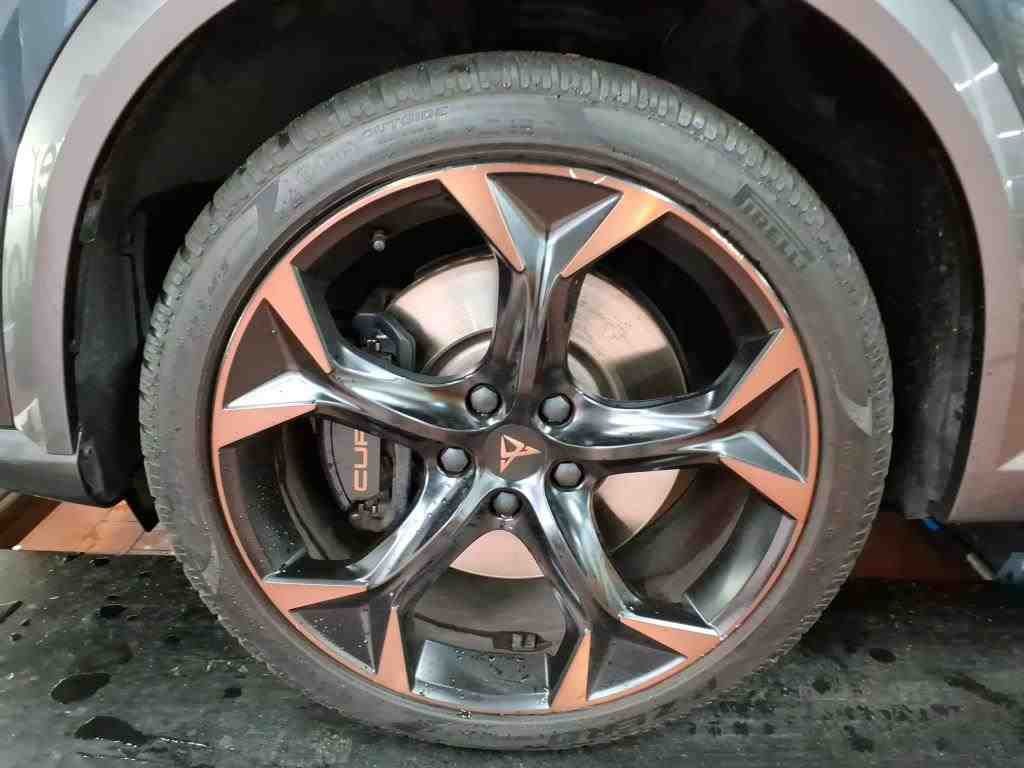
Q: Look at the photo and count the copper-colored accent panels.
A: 10